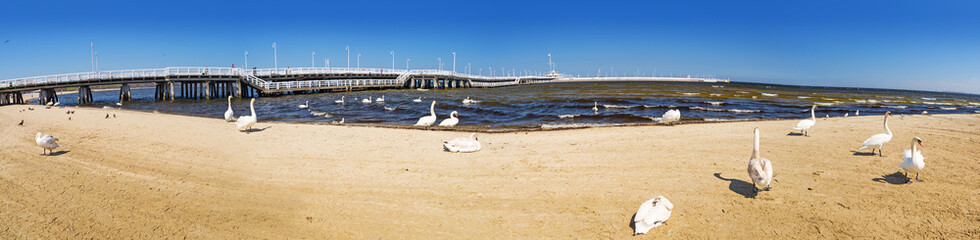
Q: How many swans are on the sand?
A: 12